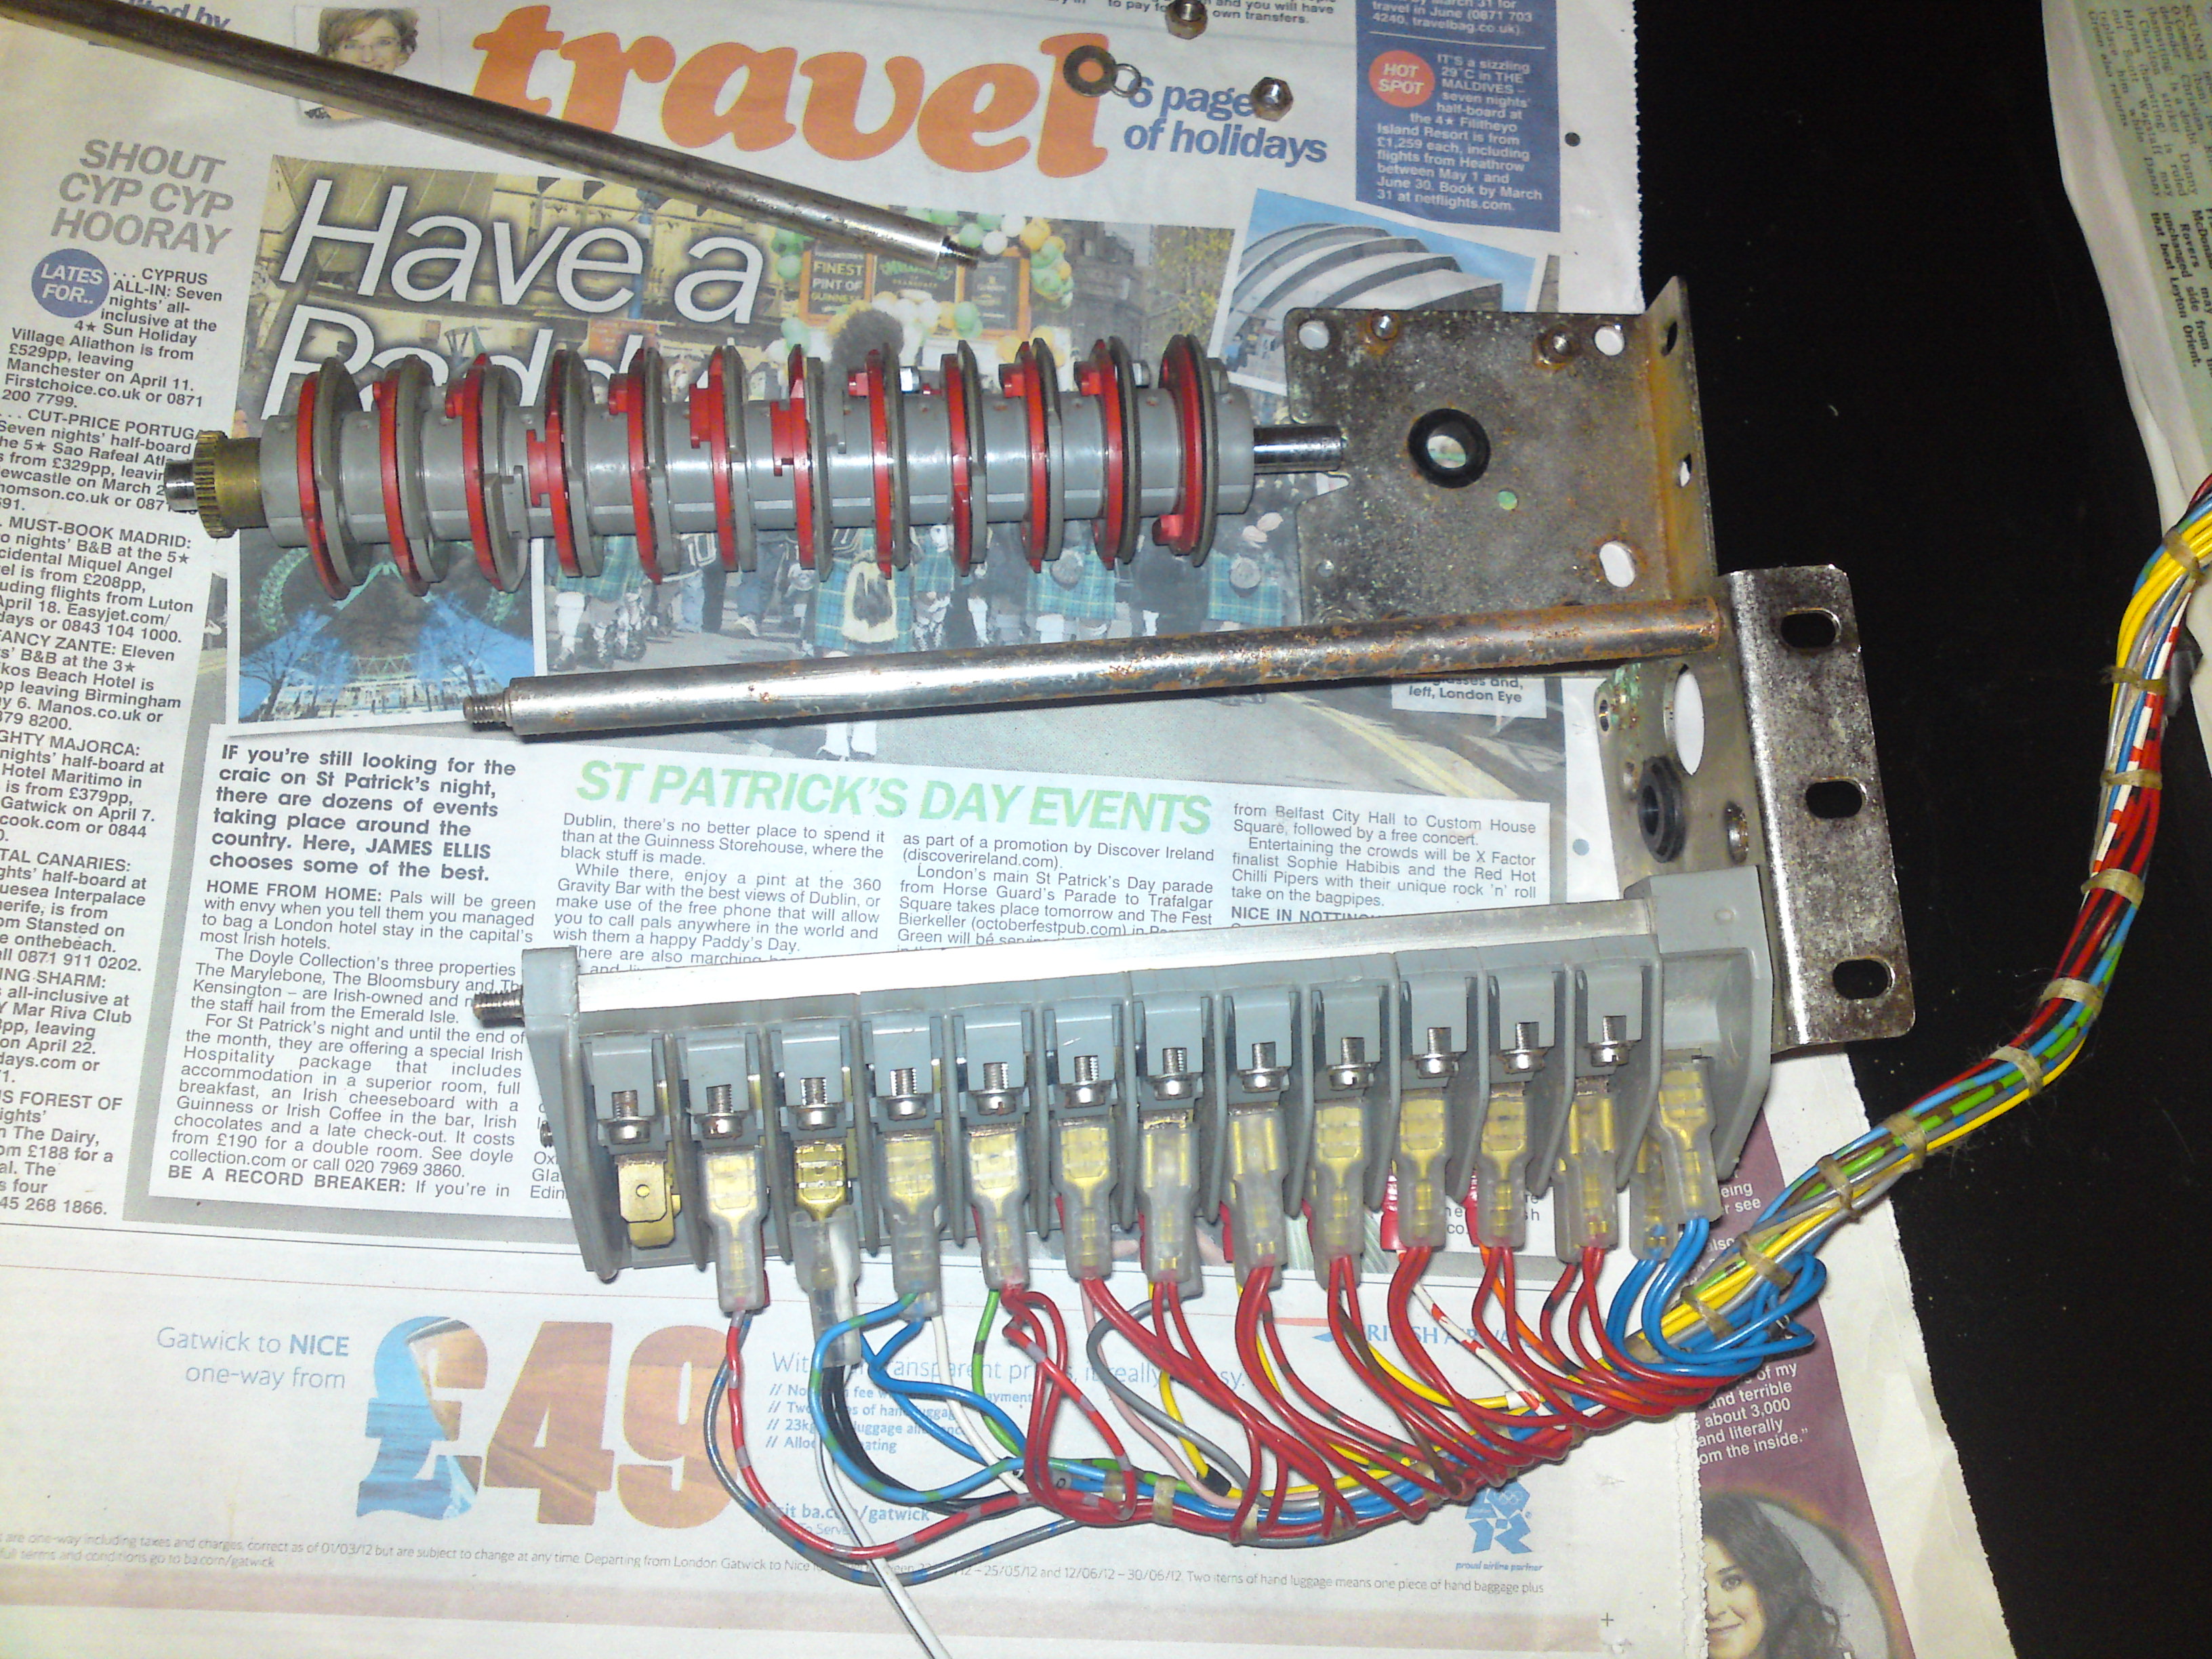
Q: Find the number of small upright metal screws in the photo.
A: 12